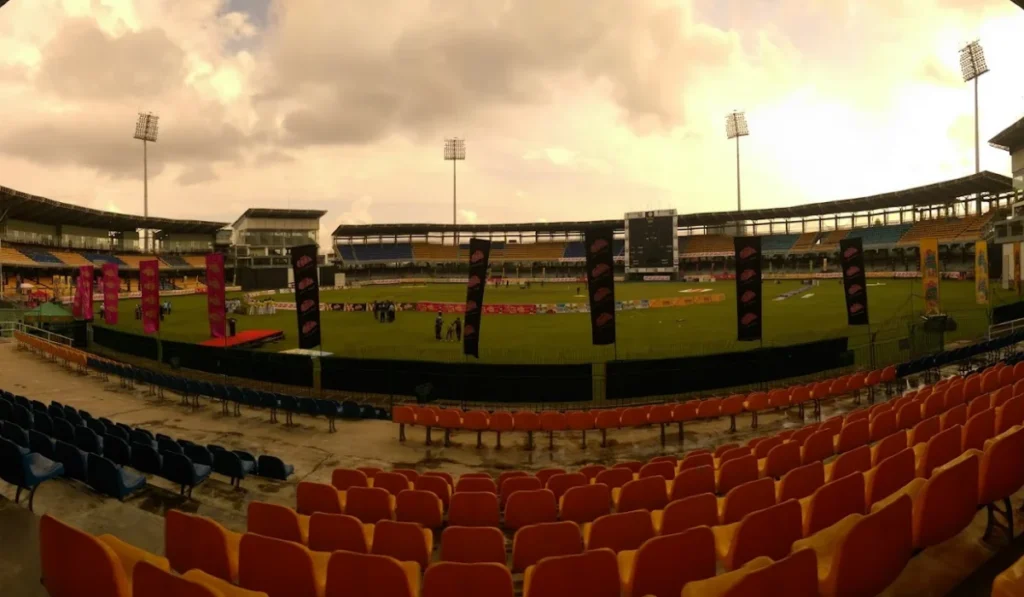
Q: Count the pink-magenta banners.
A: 5